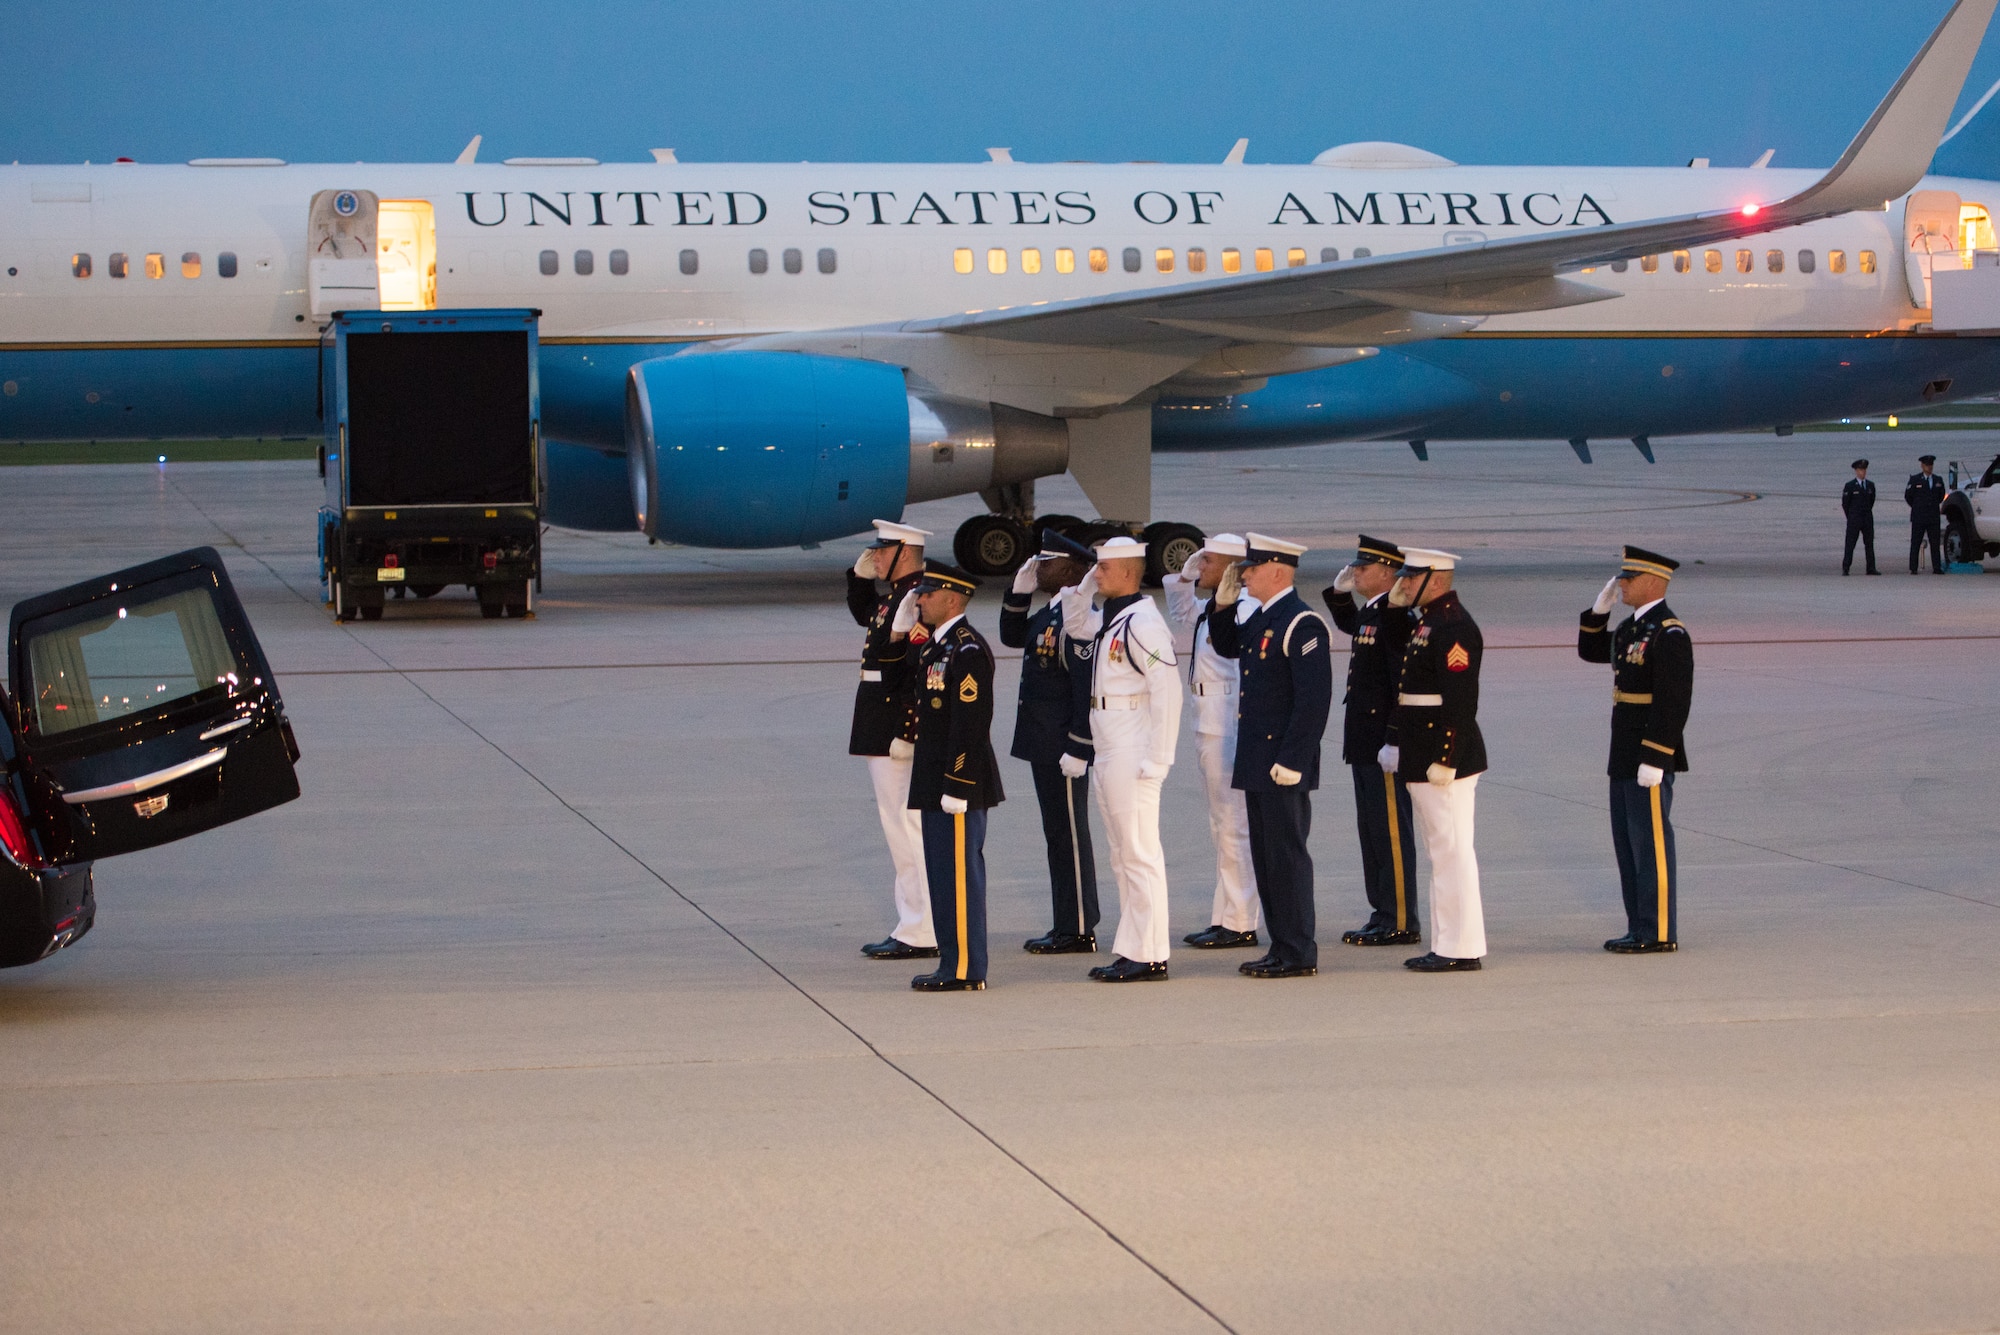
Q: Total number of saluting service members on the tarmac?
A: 9